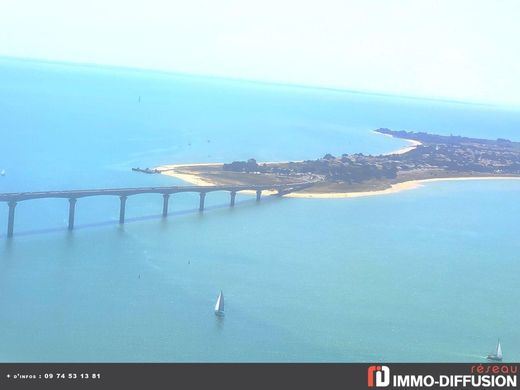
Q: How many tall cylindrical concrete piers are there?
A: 7